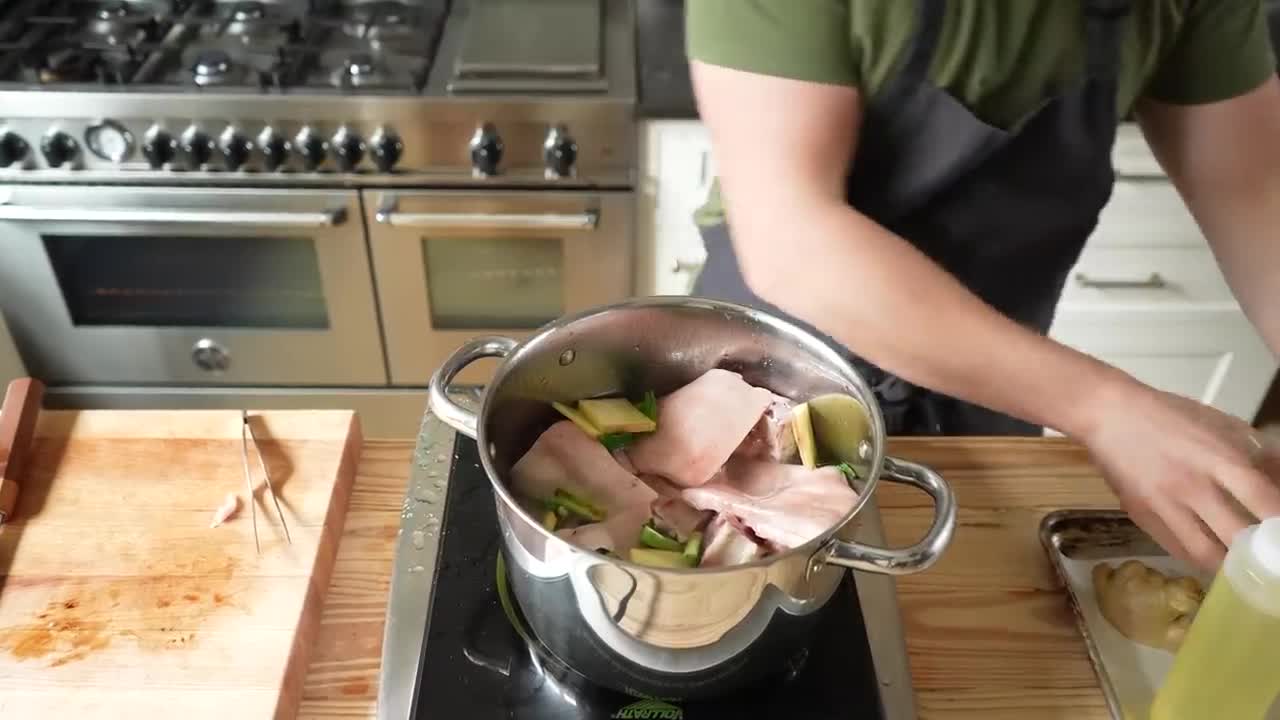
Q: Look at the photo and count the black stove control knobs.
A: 11